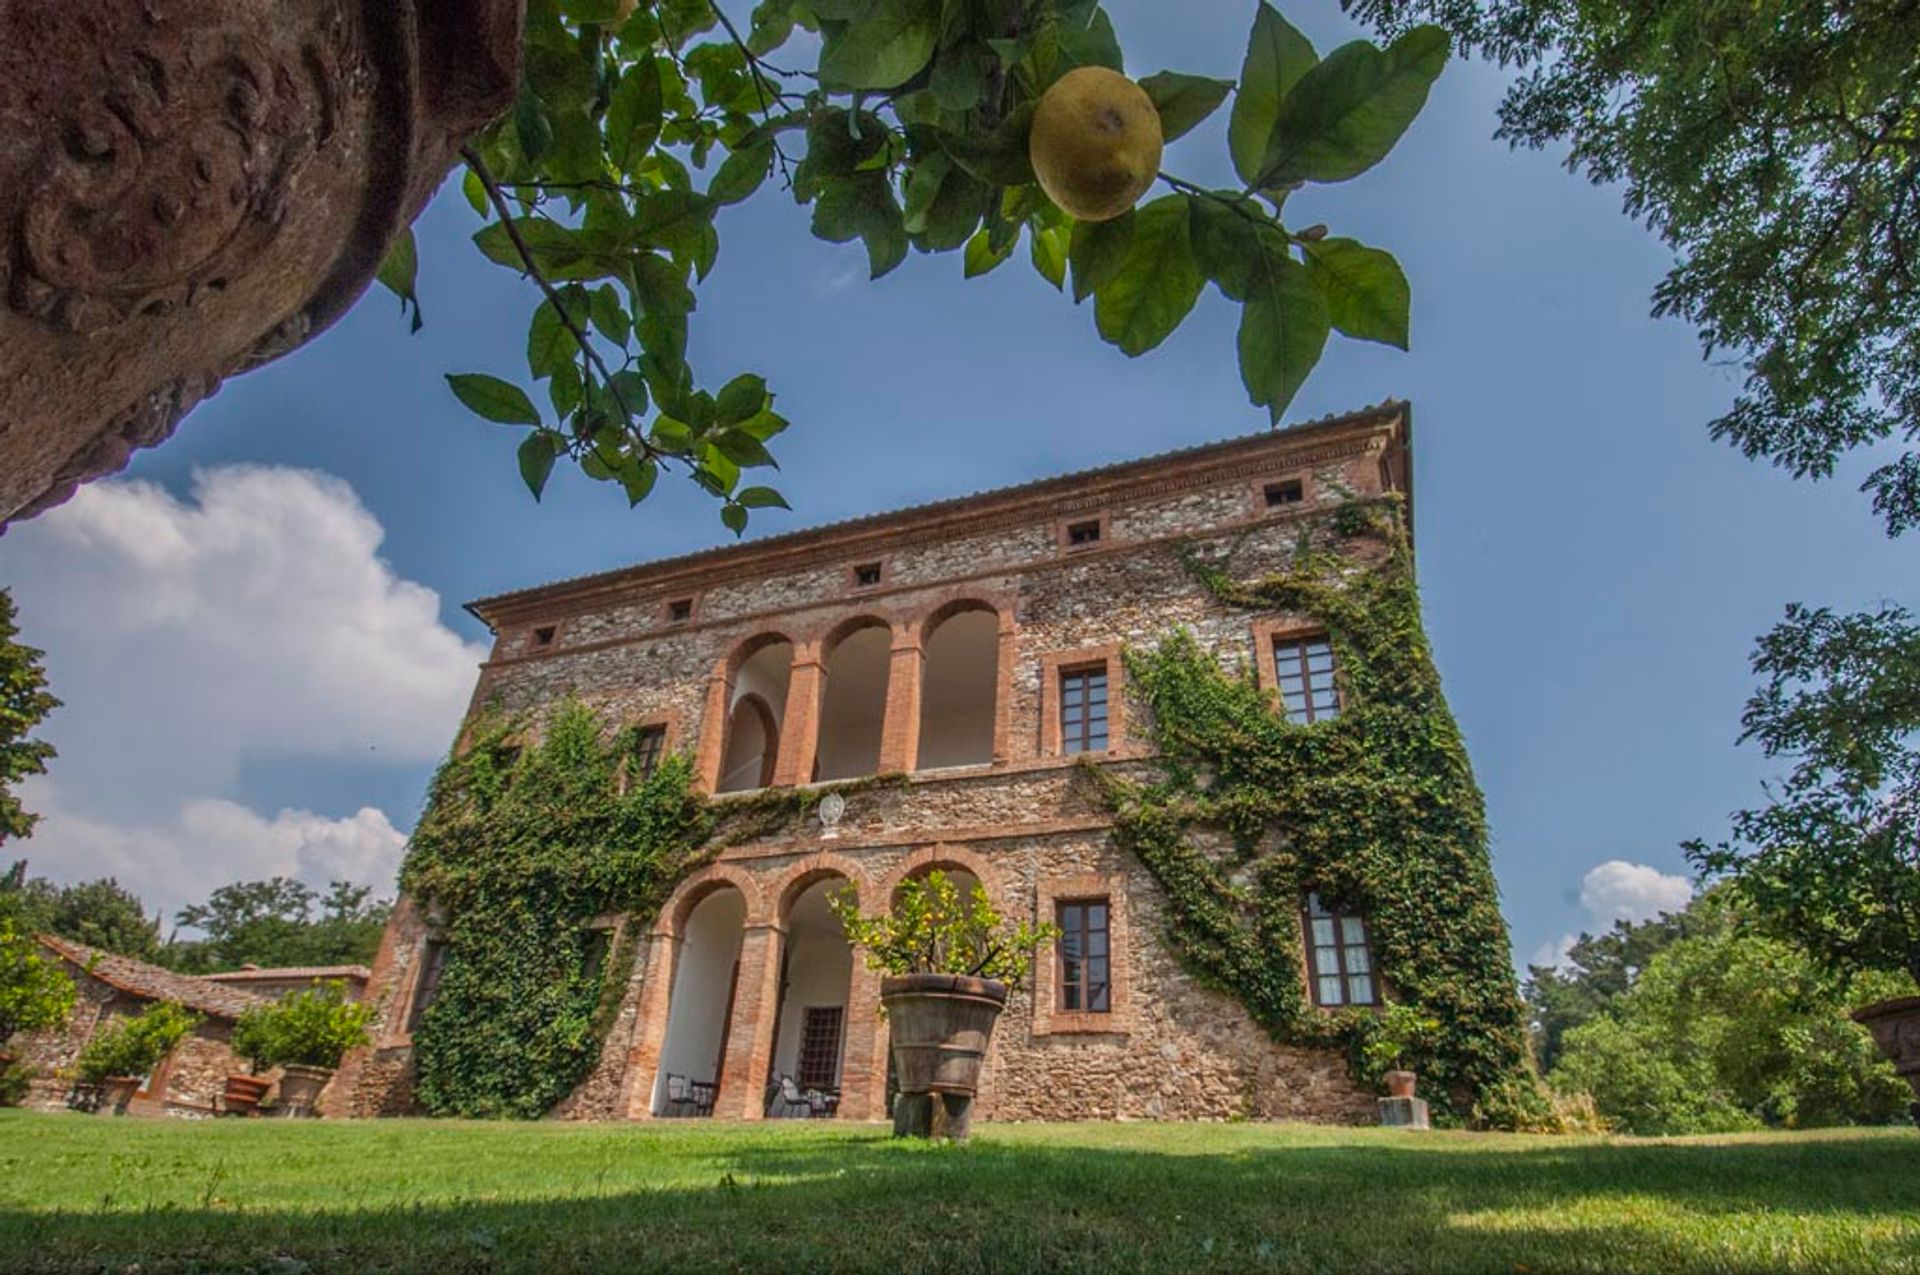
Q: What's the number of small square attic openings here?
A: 5